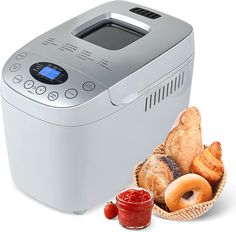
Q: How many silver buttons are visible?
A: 8